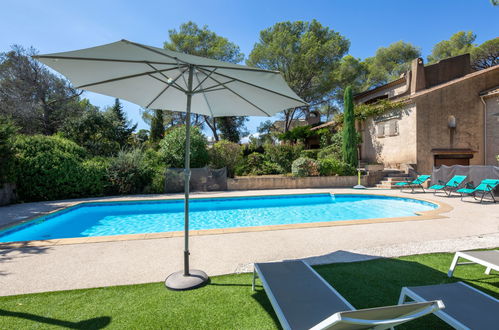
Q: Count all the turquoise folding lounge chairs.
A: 3